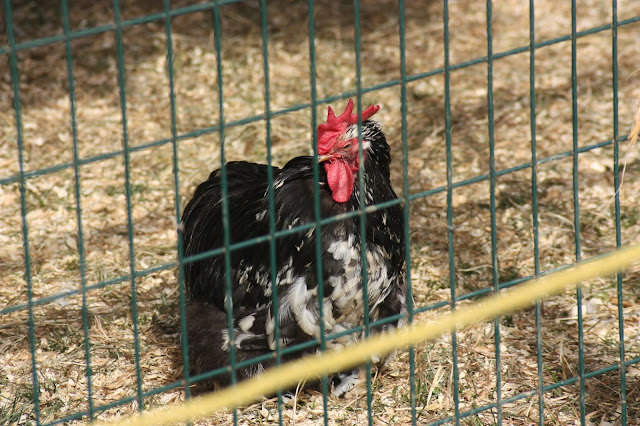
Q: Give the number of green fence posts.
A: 14